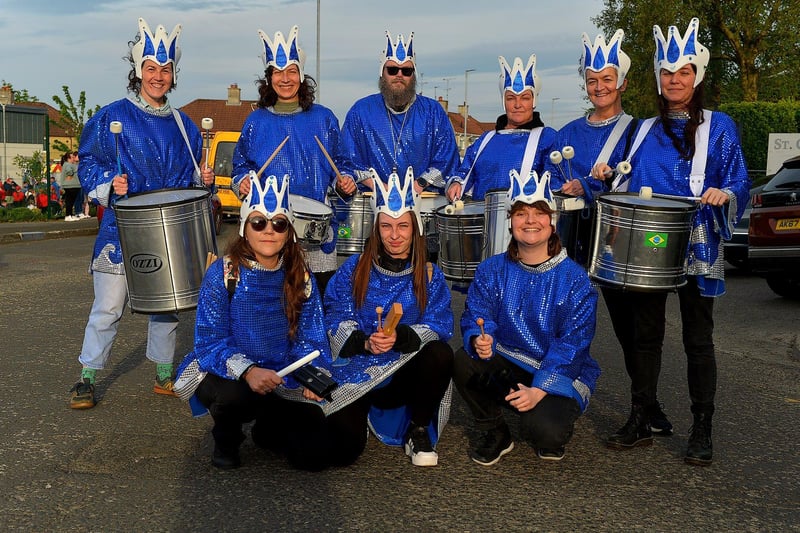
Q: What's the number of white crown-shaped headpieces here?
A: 9